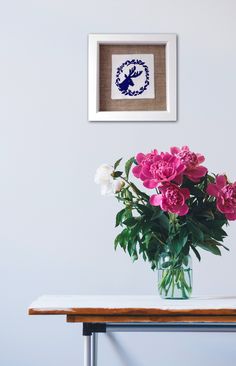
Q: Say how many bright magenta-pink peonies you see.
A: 5